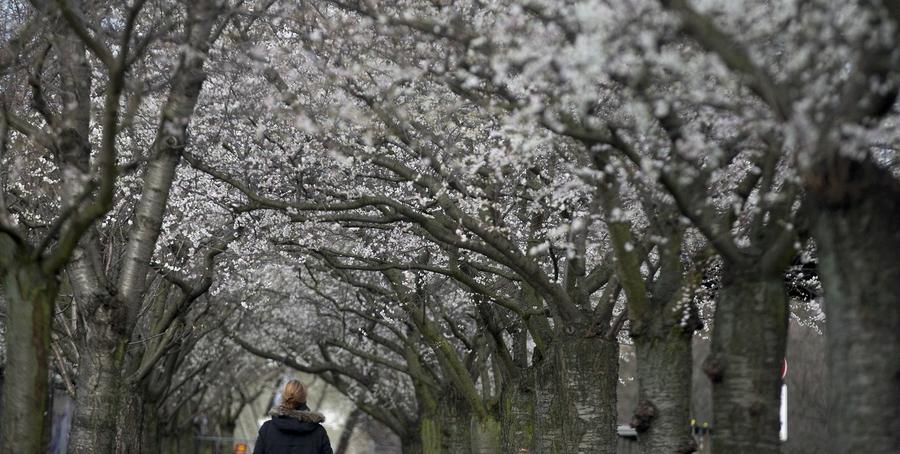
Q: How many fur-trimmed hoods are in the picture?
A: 1